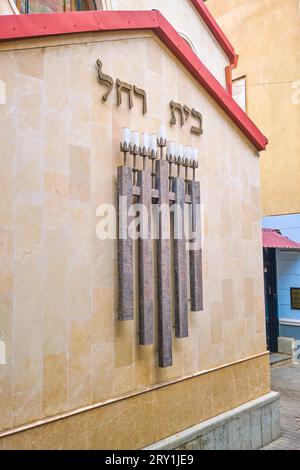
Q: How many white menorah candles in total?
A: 9